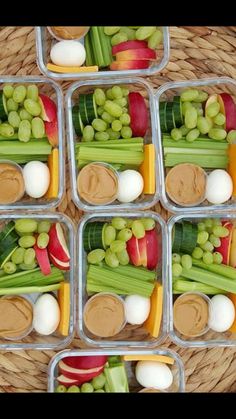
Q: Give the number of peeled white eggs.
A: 8